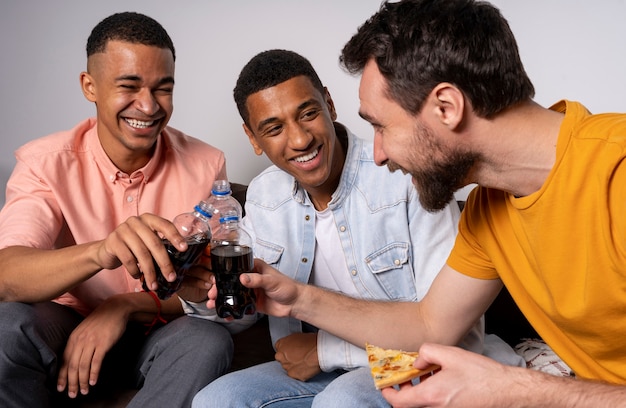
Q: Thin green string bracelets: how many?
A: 0